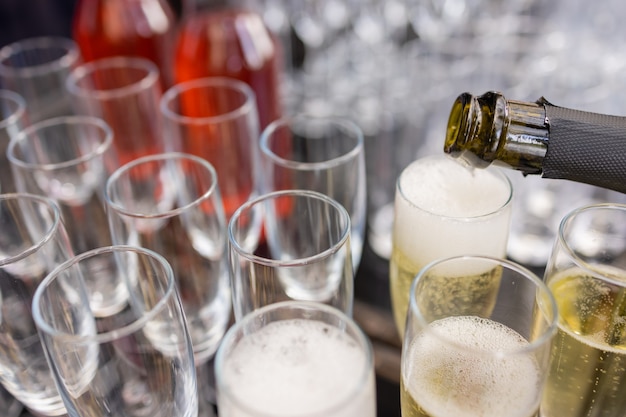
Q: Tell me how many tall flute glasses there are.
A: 14